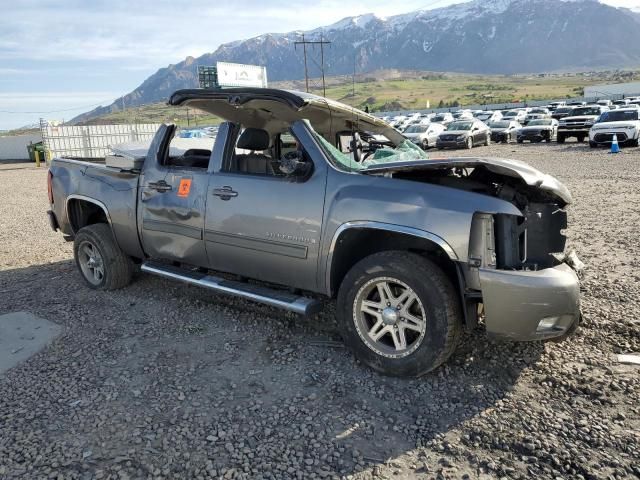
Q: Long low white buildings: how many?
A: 1